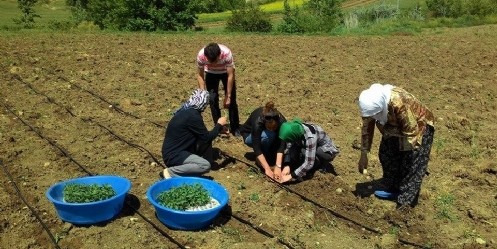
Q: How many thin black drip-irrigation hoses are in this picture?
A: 4